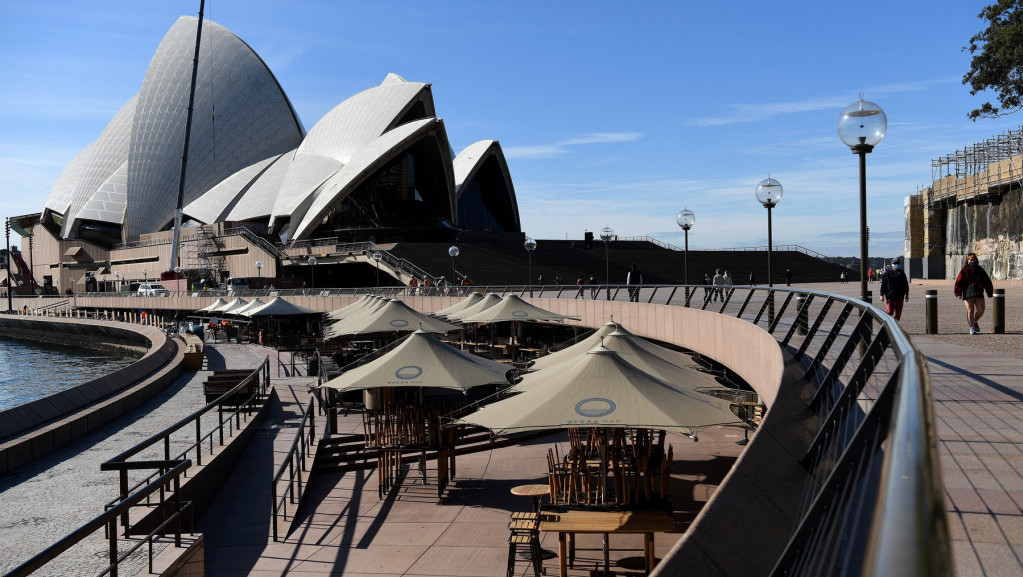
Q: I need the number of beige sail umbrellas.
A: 12